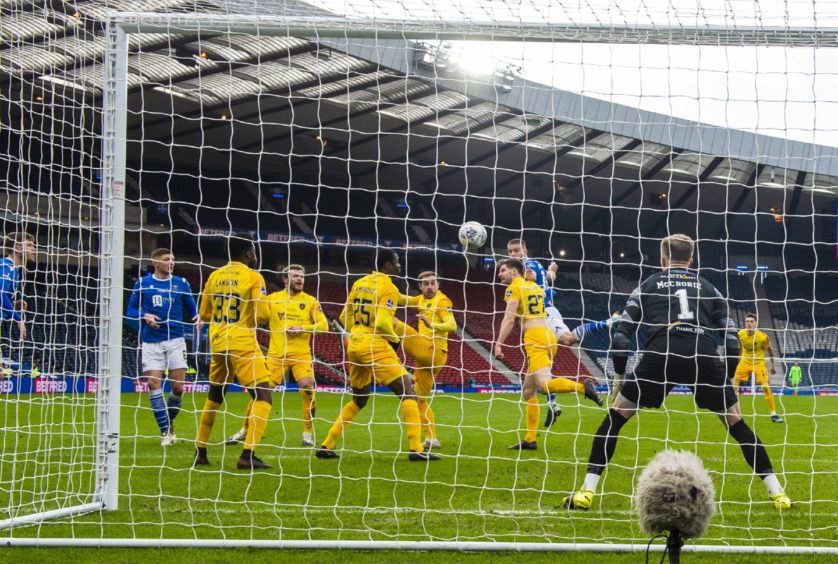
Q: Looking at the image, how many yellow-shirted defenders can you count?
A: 6